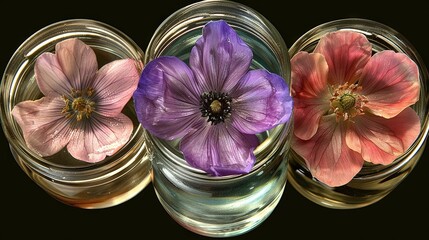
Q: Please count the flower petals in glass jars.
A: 14